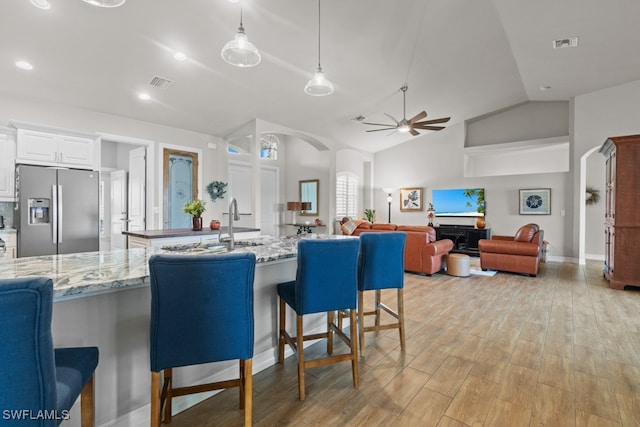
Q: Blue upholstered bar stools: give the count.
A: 4